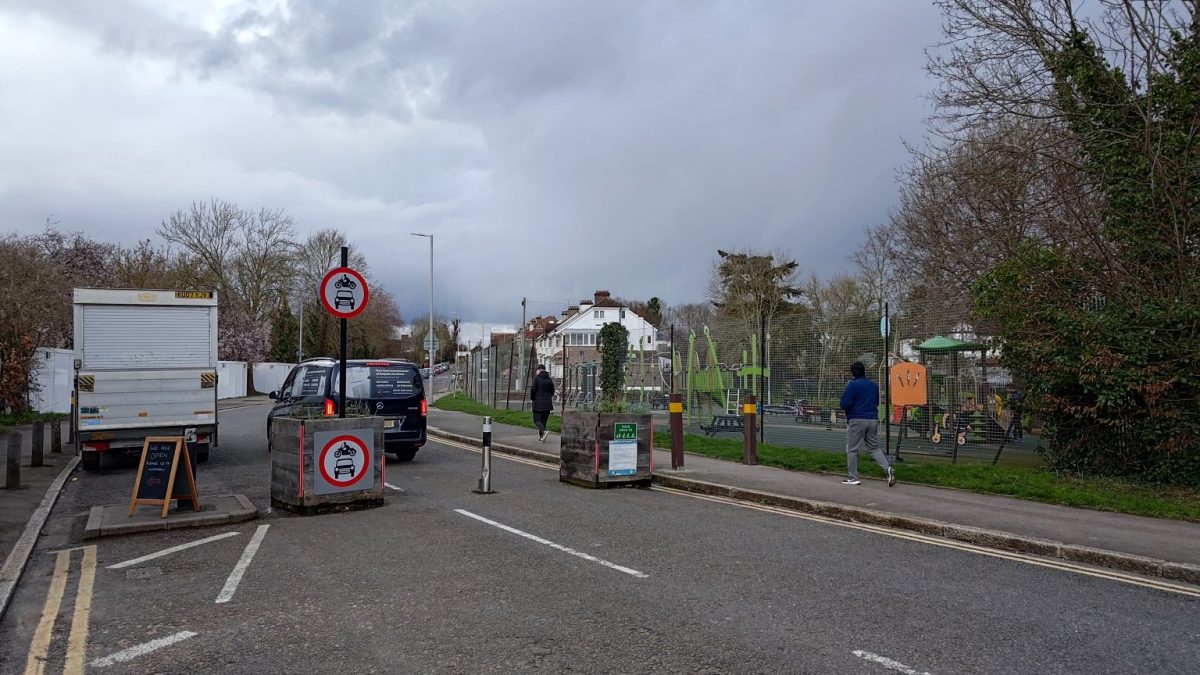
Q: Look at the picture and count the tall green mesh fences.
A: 1